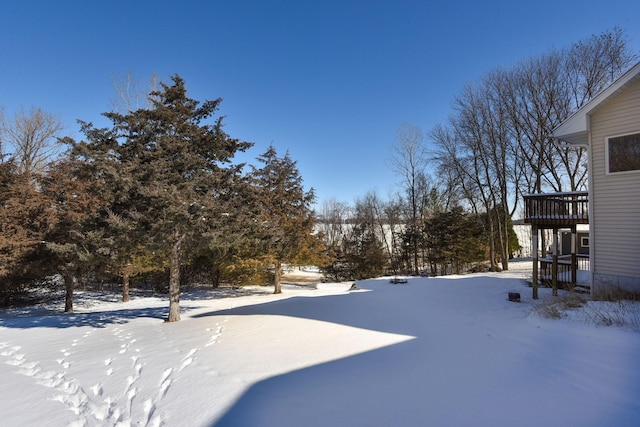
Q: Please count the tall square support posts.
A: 3